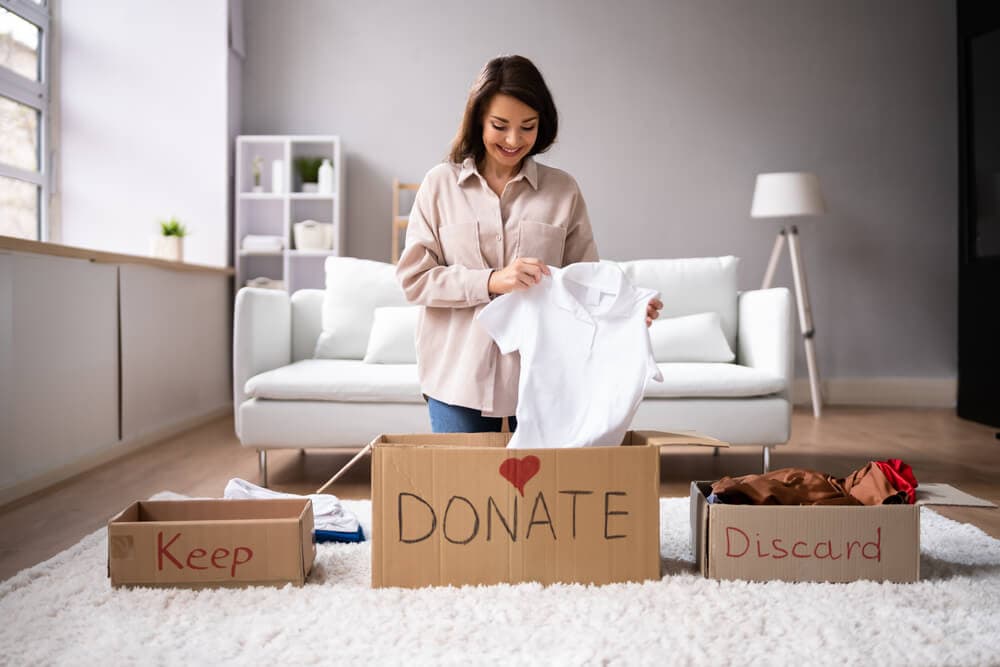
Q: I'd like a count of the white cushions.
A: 4